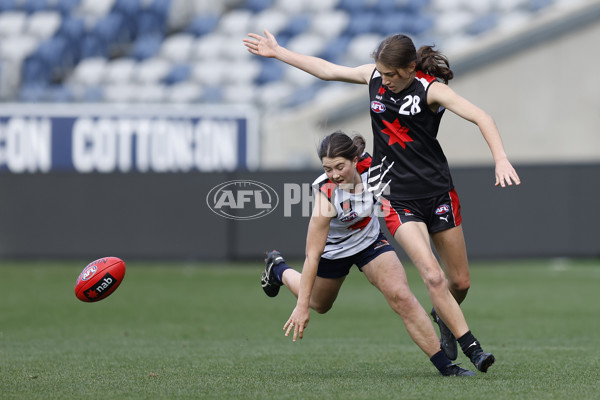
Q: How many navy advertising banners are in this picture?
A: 1